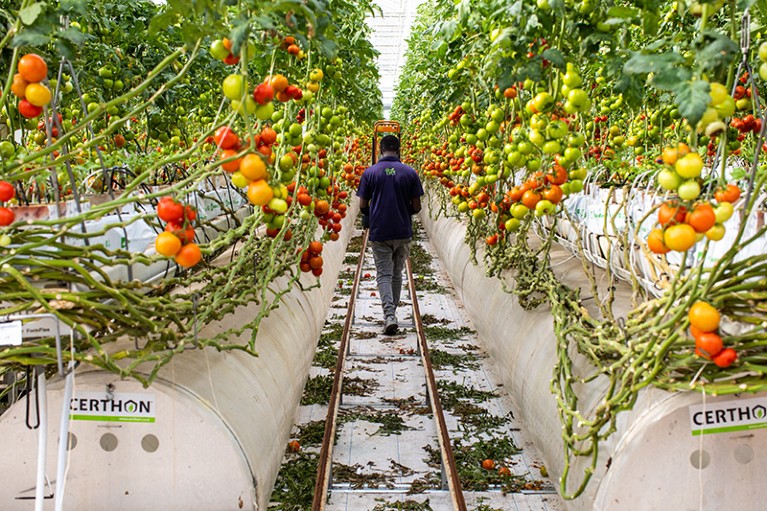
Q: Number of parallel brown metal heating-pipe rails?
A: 2